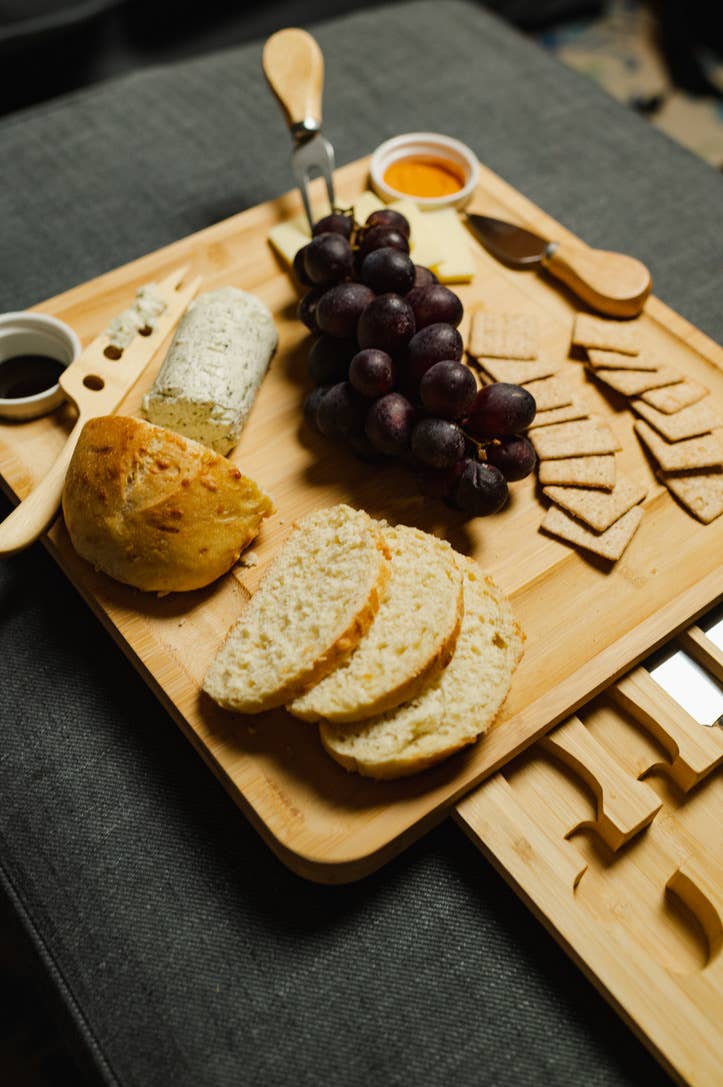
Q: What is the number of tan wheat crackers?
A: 15